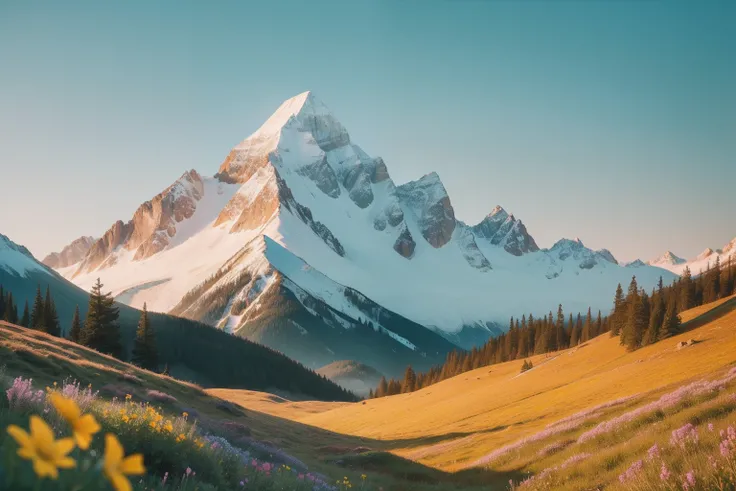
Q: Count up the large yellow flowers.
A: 3